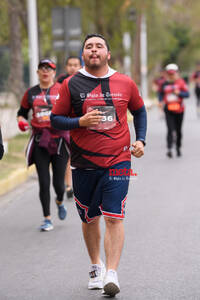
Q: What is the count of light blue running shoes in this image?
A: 2